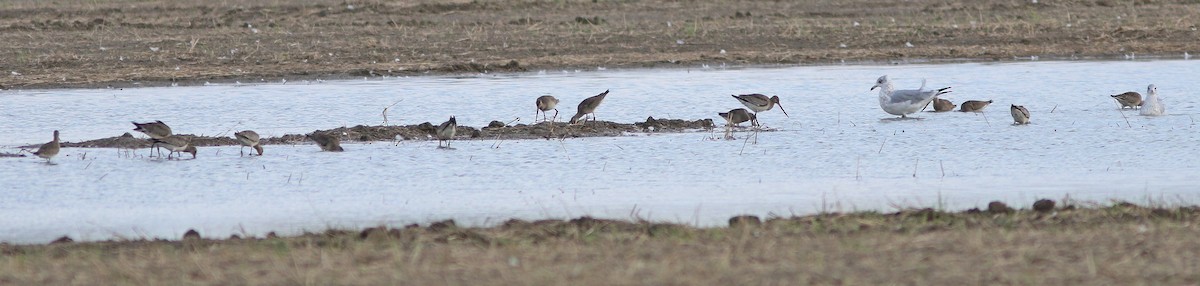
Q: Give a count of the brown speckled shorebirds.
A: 14